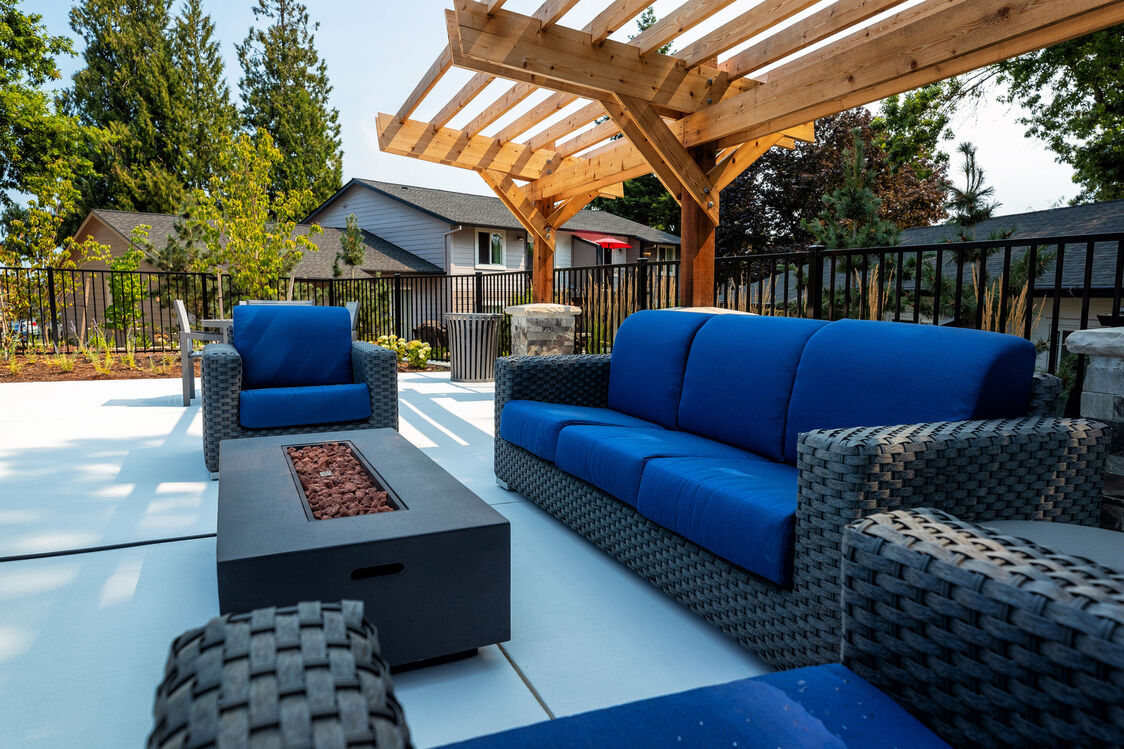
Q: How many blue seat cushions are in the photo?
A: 5